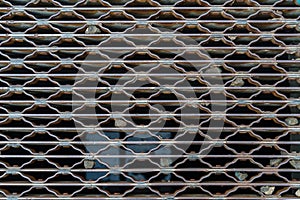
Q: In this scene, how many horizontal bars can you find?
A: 15